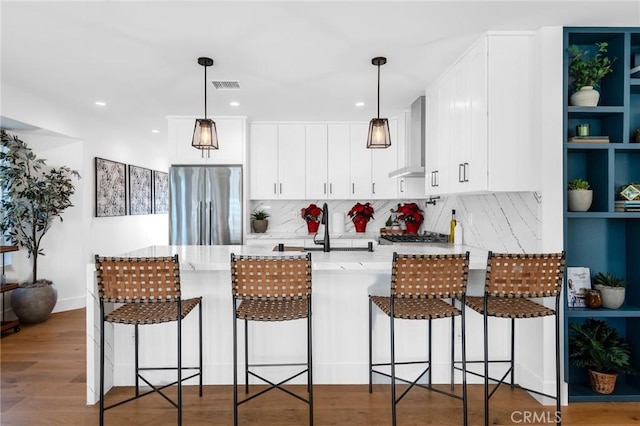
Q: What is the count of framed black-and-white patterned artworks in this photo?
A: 3